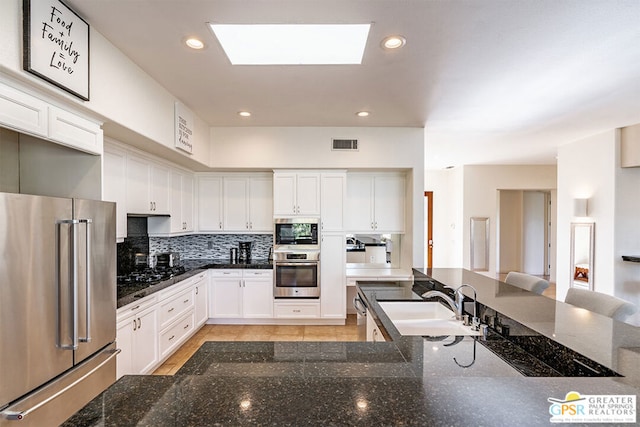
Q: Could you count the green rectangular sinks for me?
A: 0